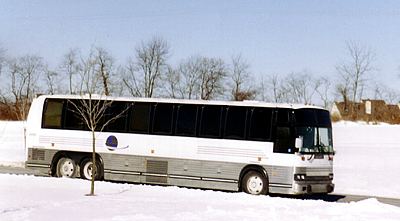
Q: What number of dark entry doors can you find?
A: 1